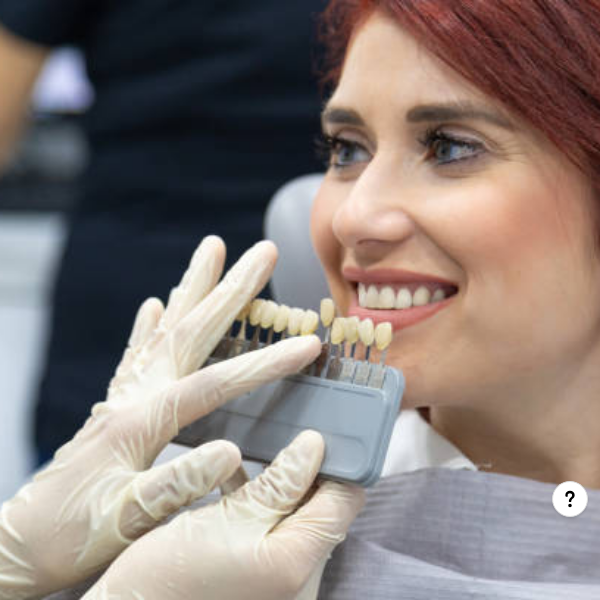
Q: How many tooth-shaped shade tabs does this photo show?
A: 11